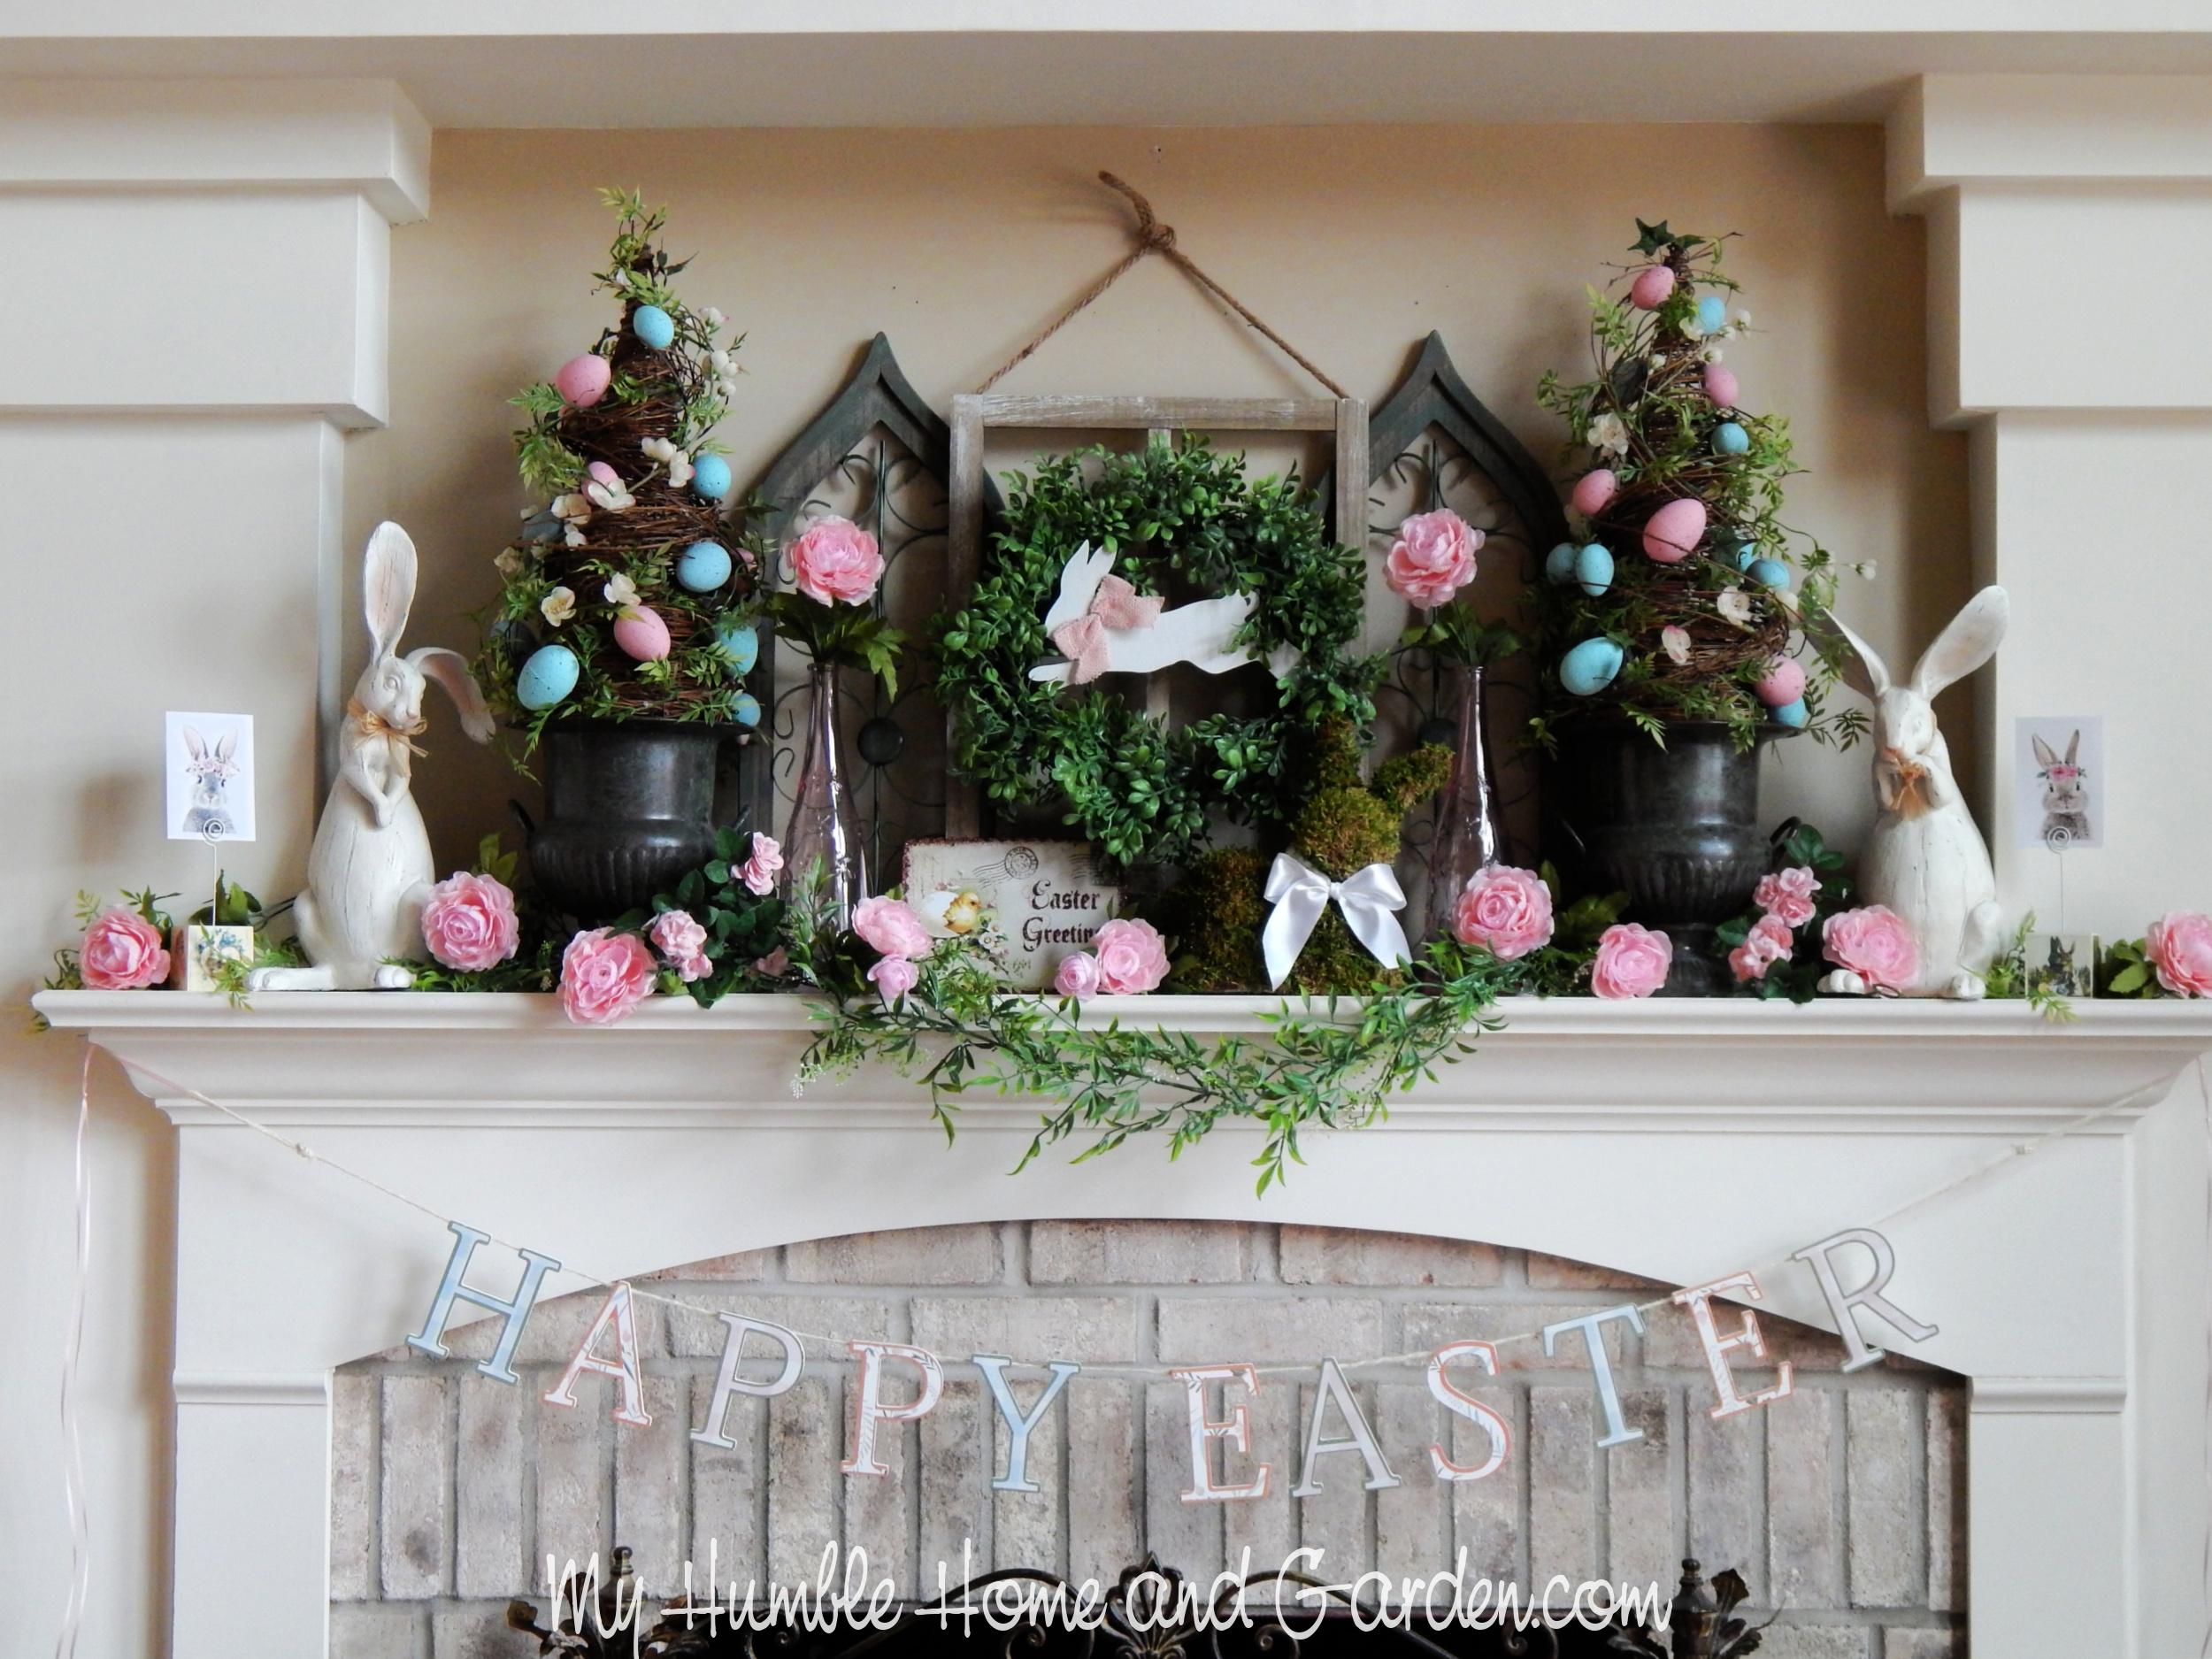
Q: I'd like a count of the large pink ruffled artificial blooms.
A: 11